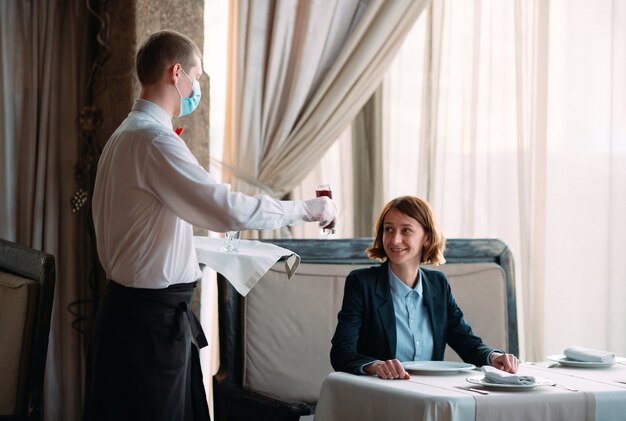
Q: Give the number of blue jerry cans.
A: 0